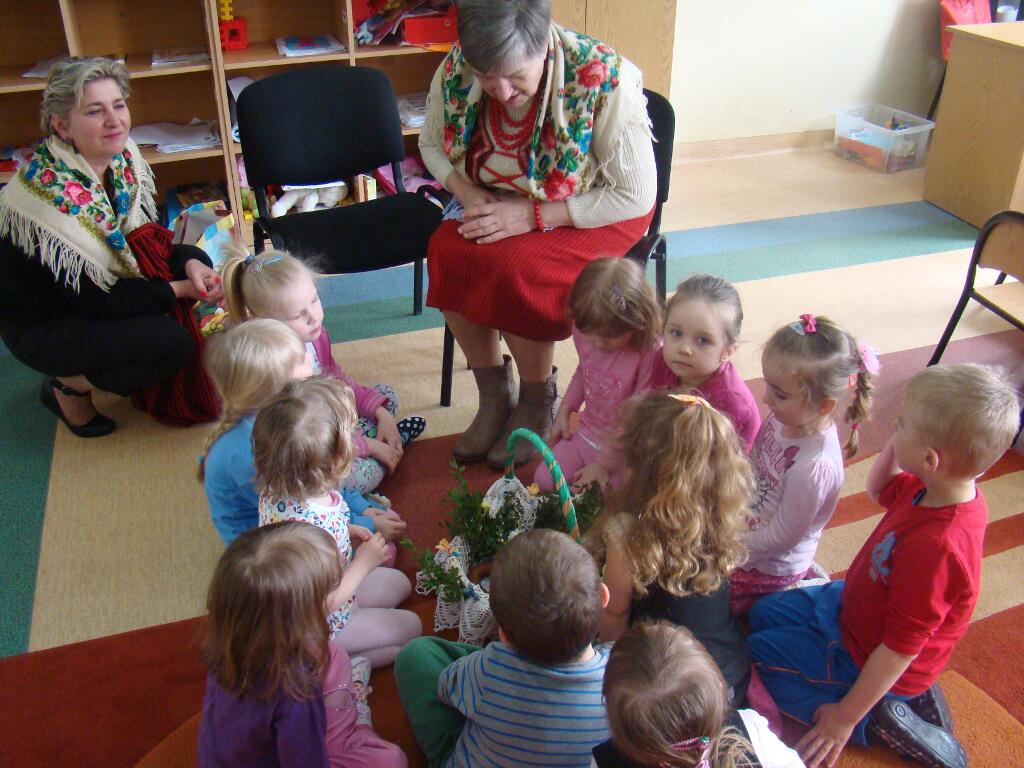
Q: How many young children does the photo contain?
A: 11